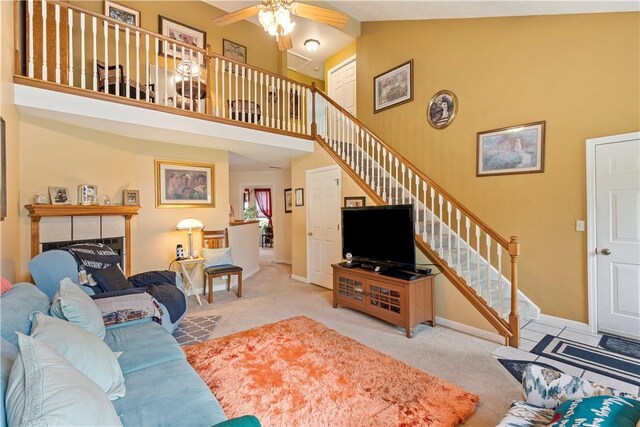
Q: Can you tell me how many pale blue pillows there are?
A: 4